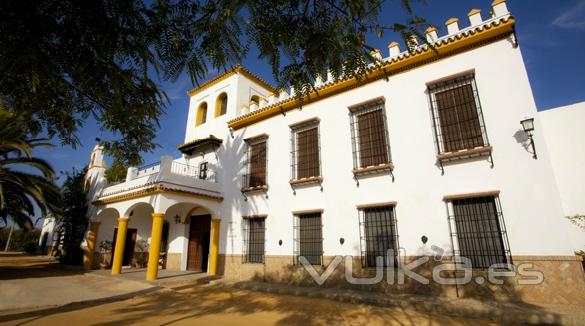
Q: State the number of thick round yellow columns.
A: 4